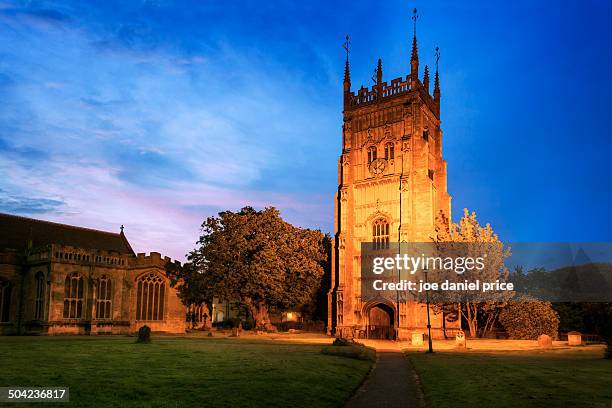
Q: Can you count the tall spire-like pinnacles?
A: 5